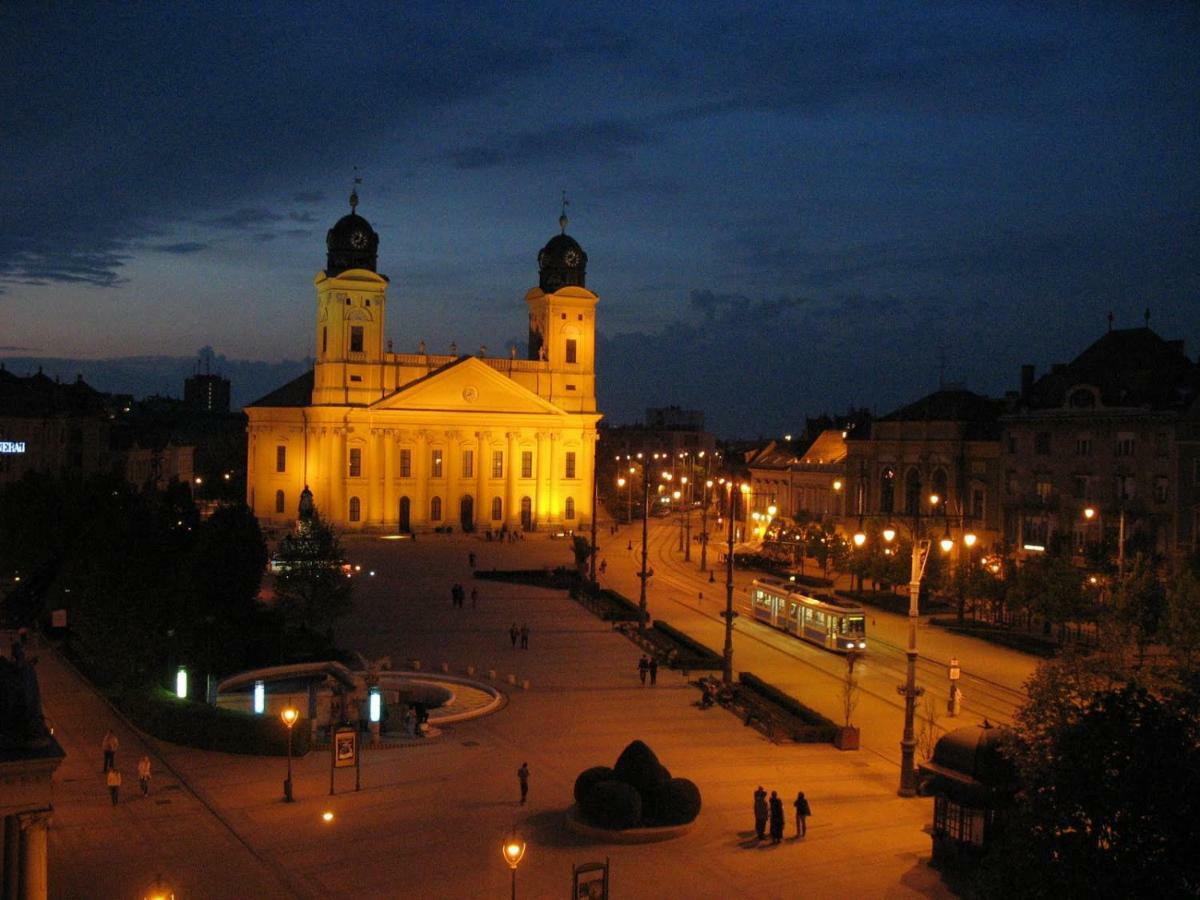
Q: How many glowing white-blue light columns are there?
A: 3